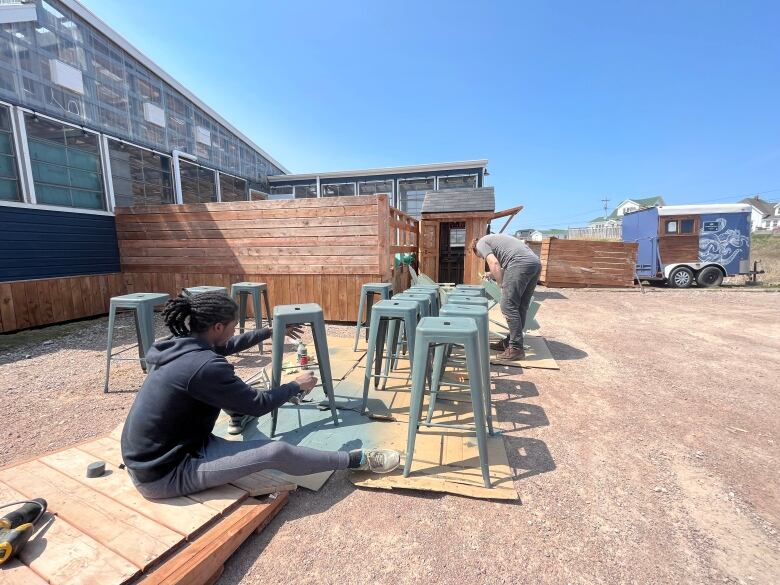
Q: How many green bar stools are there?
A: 14